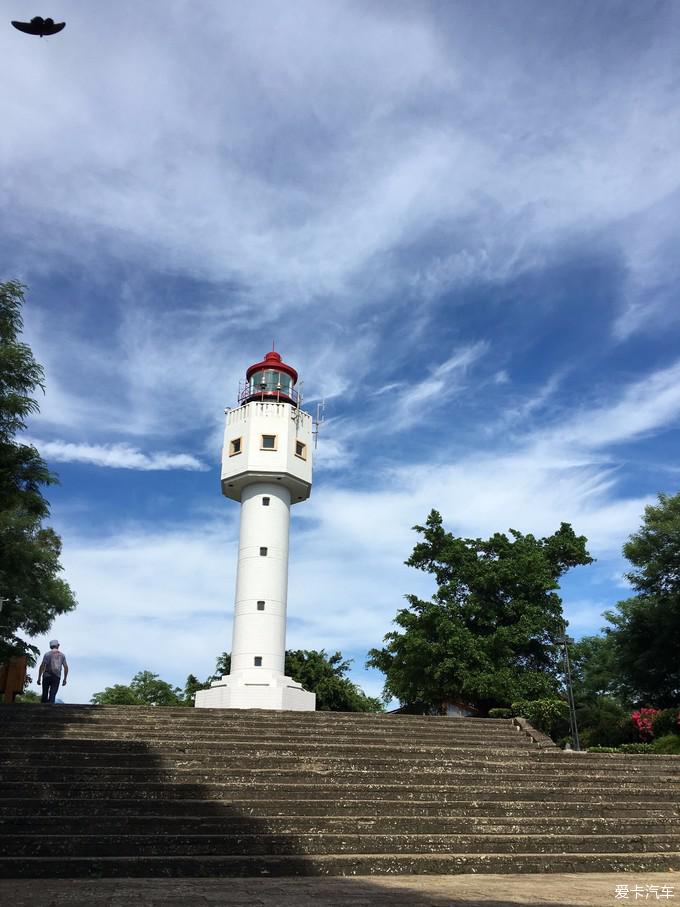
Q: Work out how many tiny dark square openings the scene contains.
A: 4